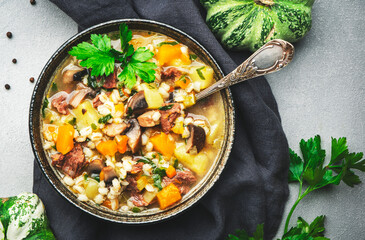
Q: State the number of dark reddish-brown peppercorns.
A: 5